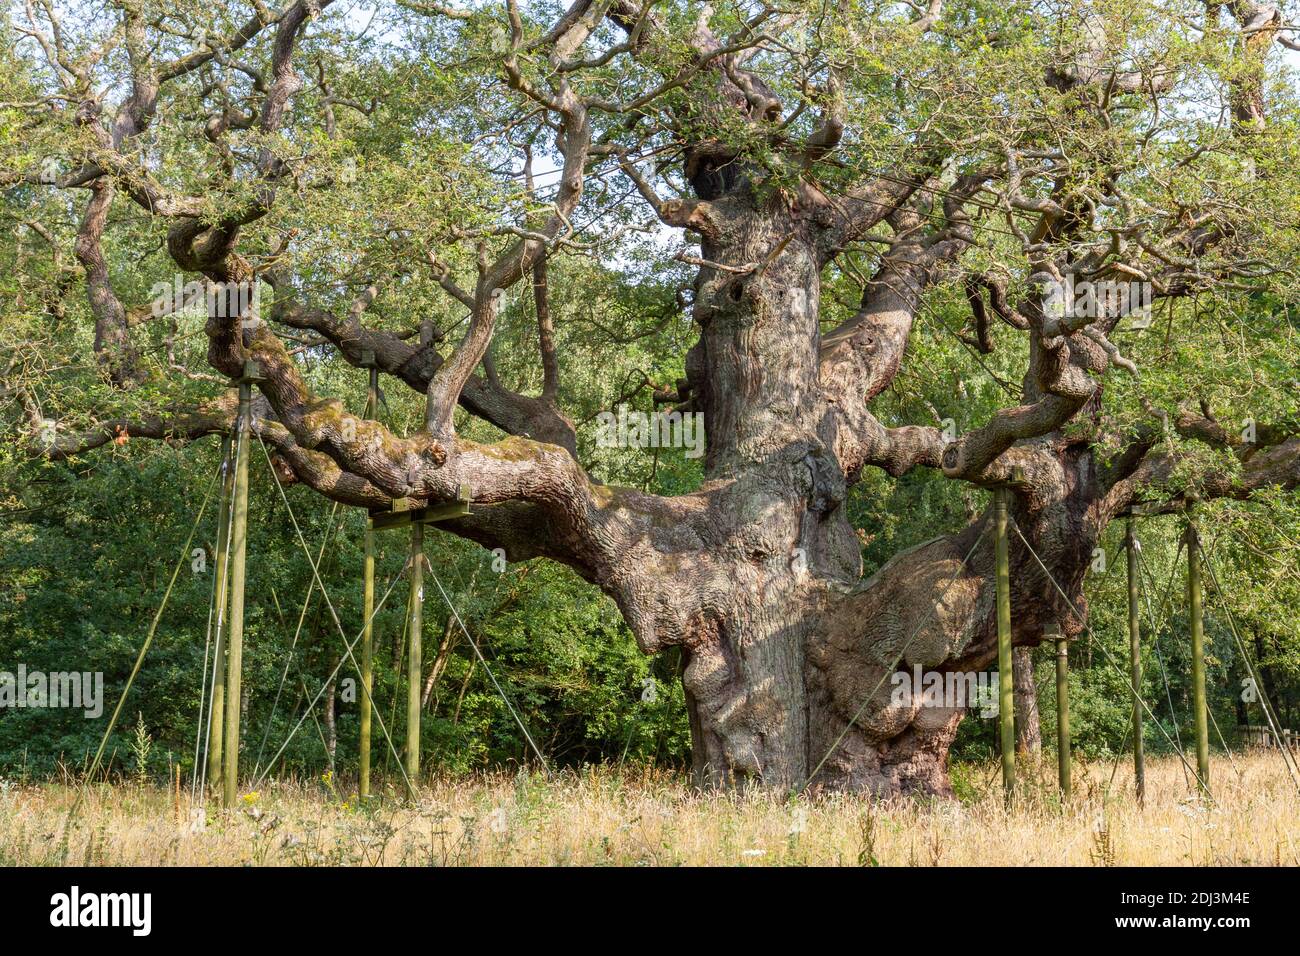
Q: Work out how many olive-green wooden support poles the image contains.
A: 8